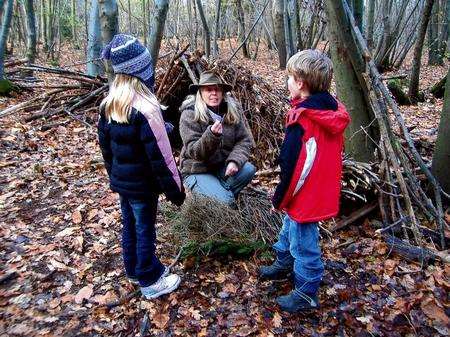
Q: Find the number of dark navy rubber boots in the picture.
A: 2